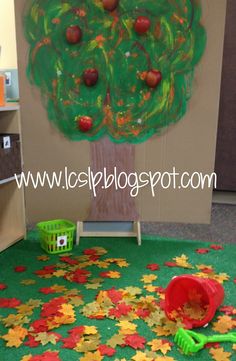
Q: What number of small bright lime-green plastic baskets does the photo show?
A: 1